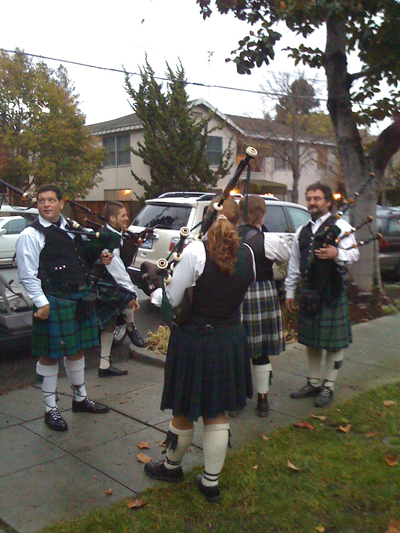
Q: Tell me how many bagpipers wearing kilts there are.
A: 5